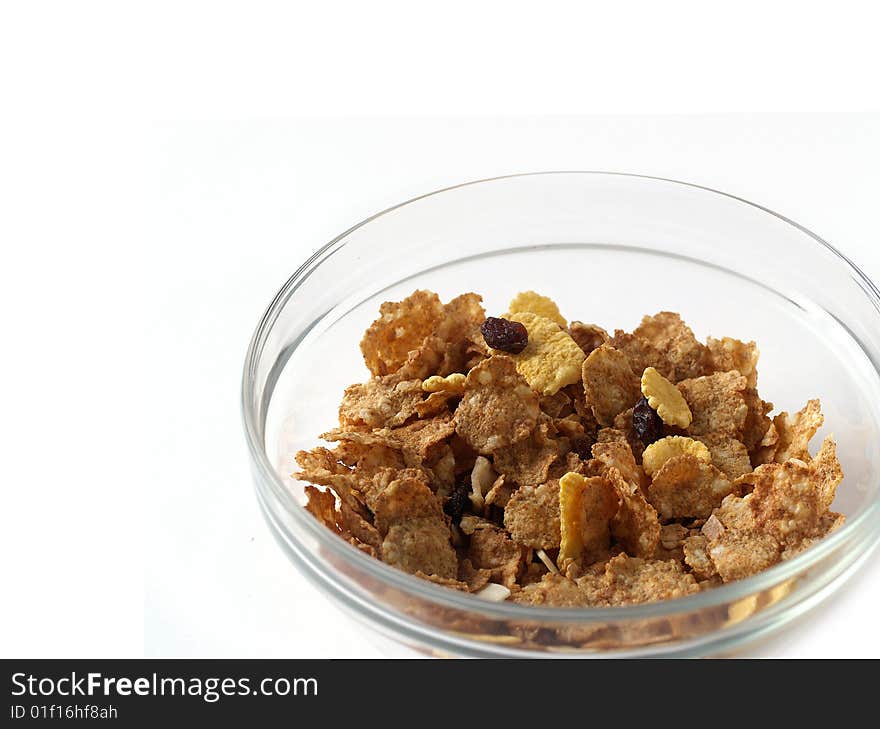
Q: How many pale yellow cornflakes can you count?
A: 6